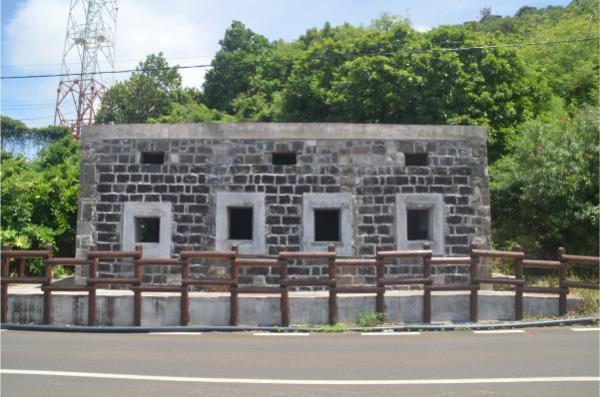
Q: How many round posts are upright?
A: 13